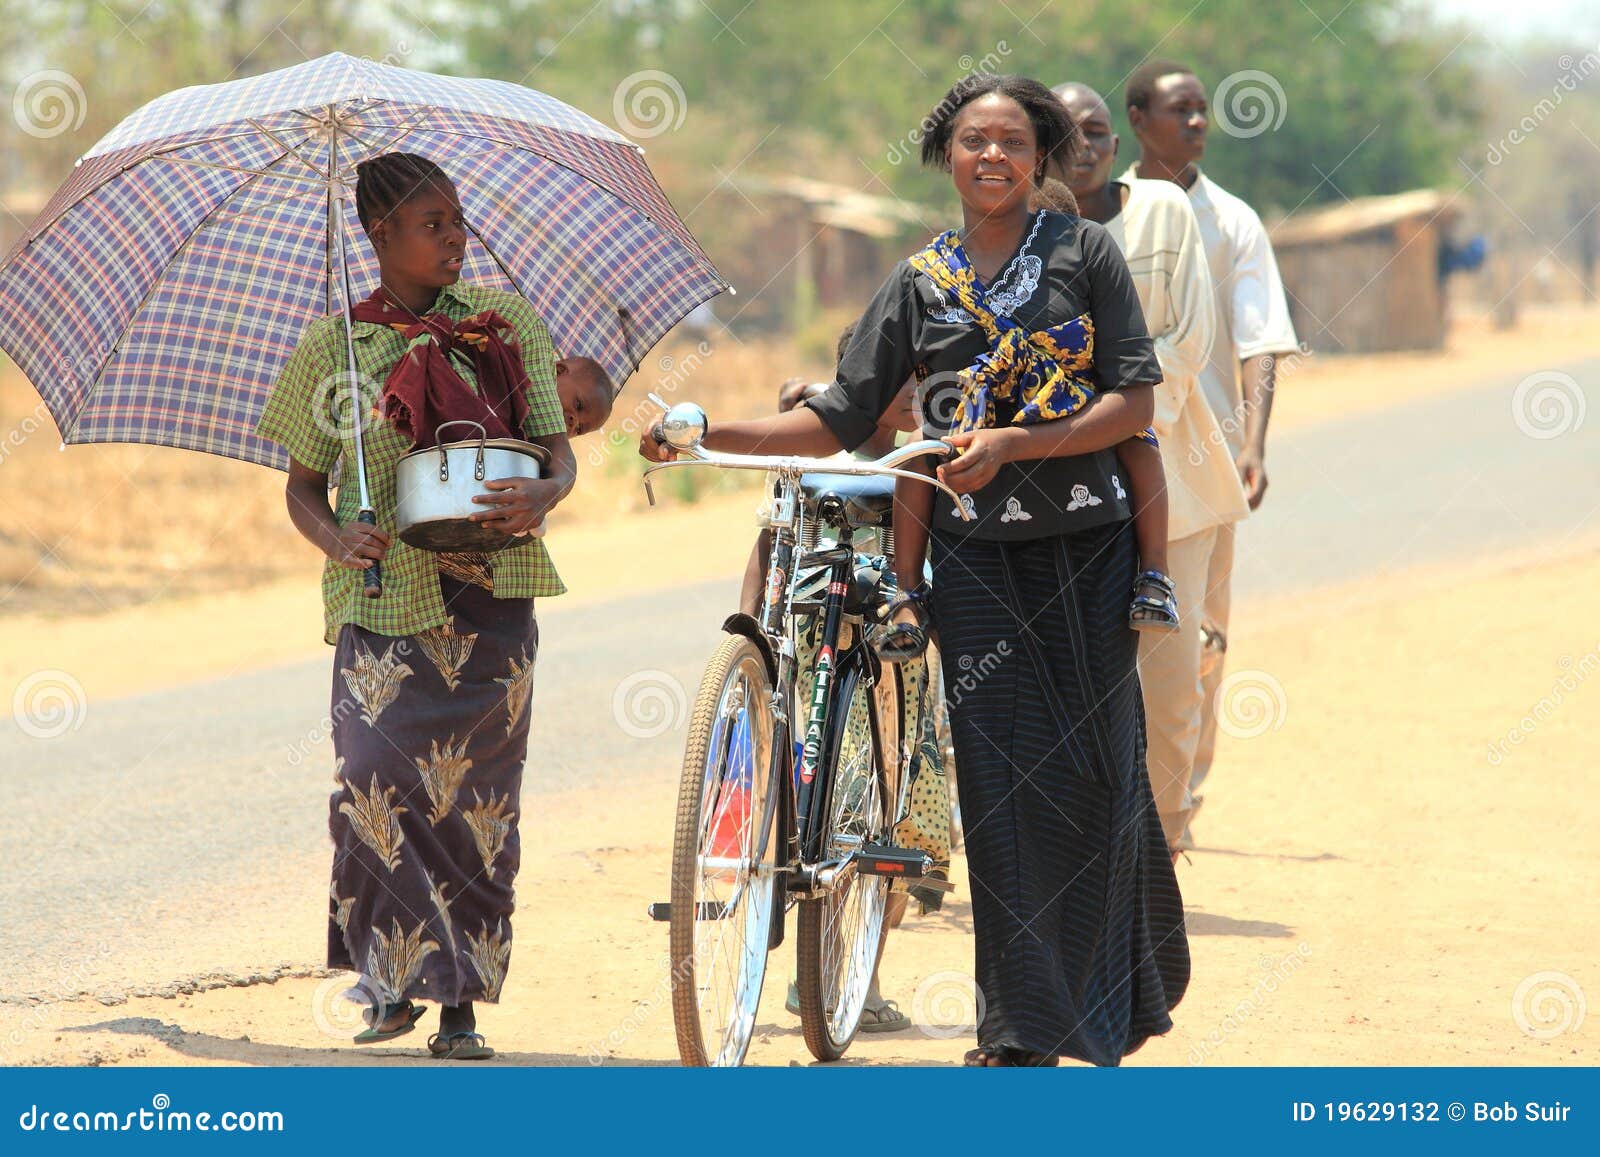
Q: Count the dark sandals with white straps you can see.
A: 2